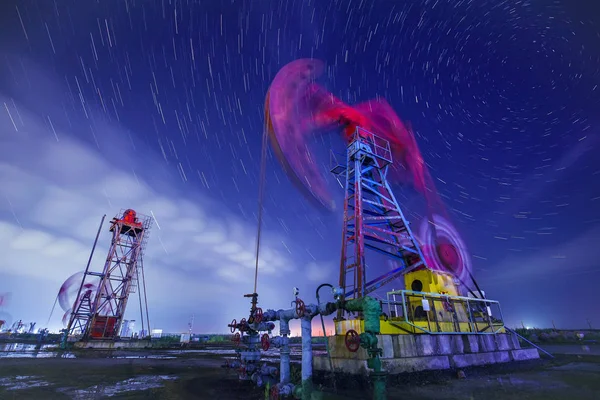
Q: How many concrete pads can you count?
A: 2